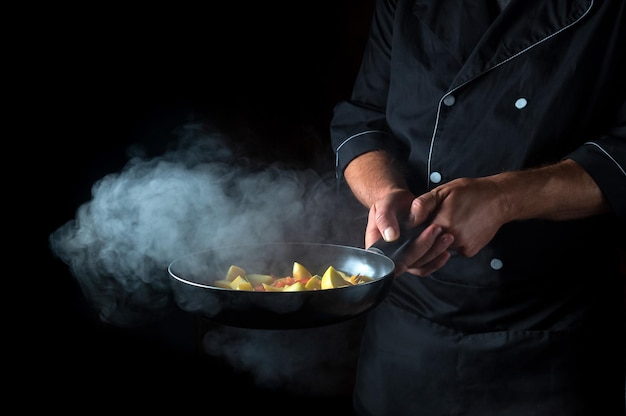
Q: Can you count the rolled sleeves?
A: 2